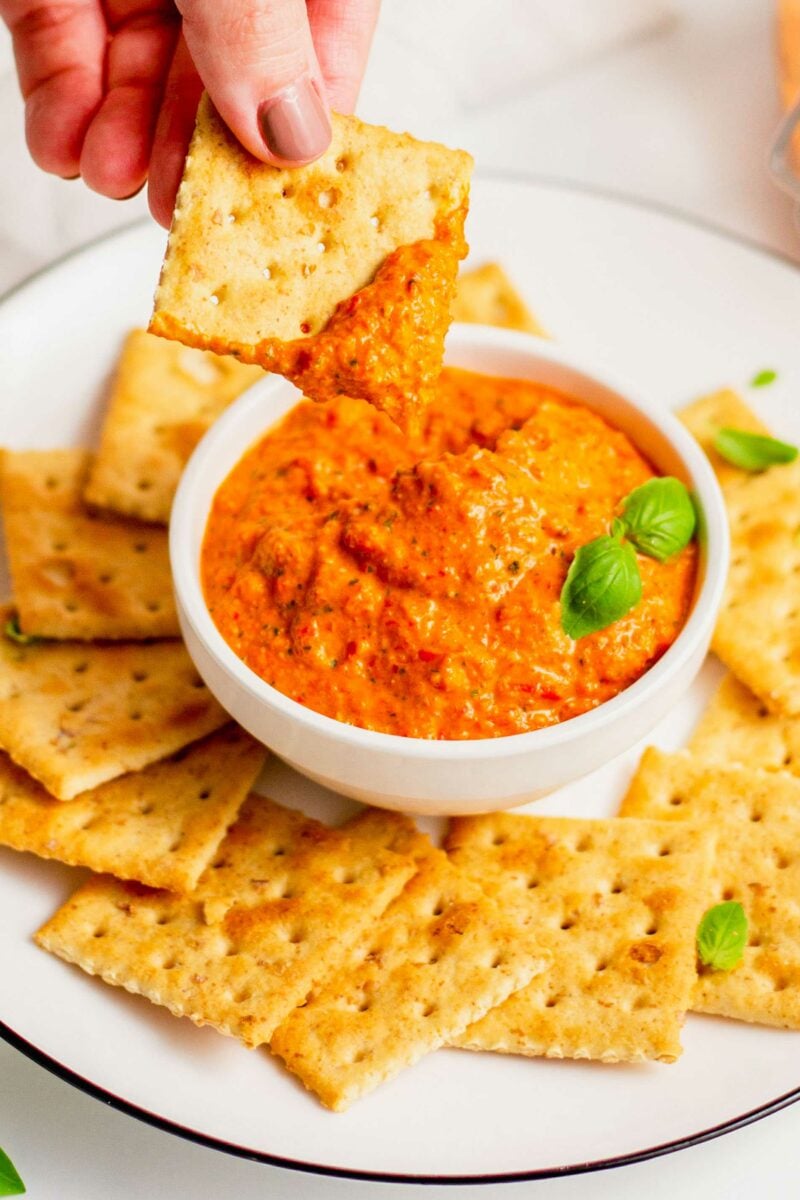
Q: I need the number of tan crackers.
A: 13